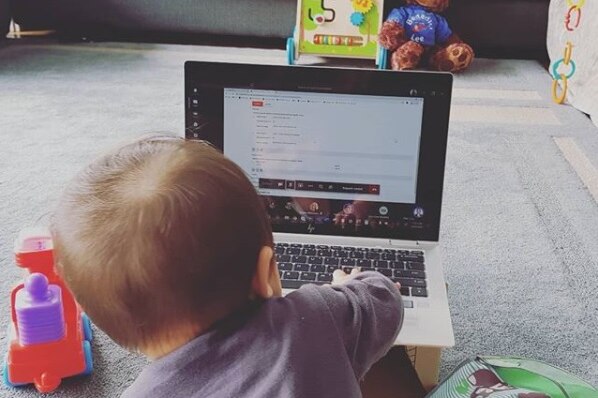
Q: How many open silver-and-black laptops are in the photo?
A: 1